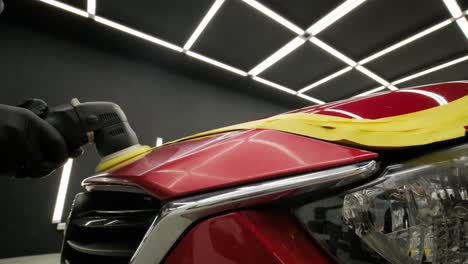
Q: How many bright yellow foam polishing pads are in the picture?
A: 1